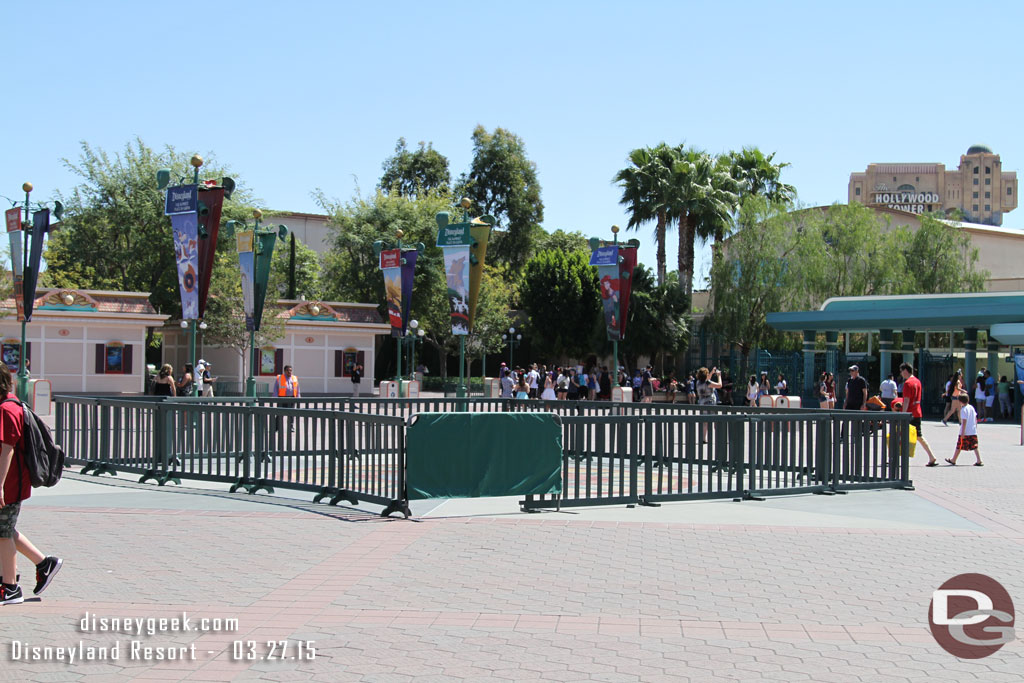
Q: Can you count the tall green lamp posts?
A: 6